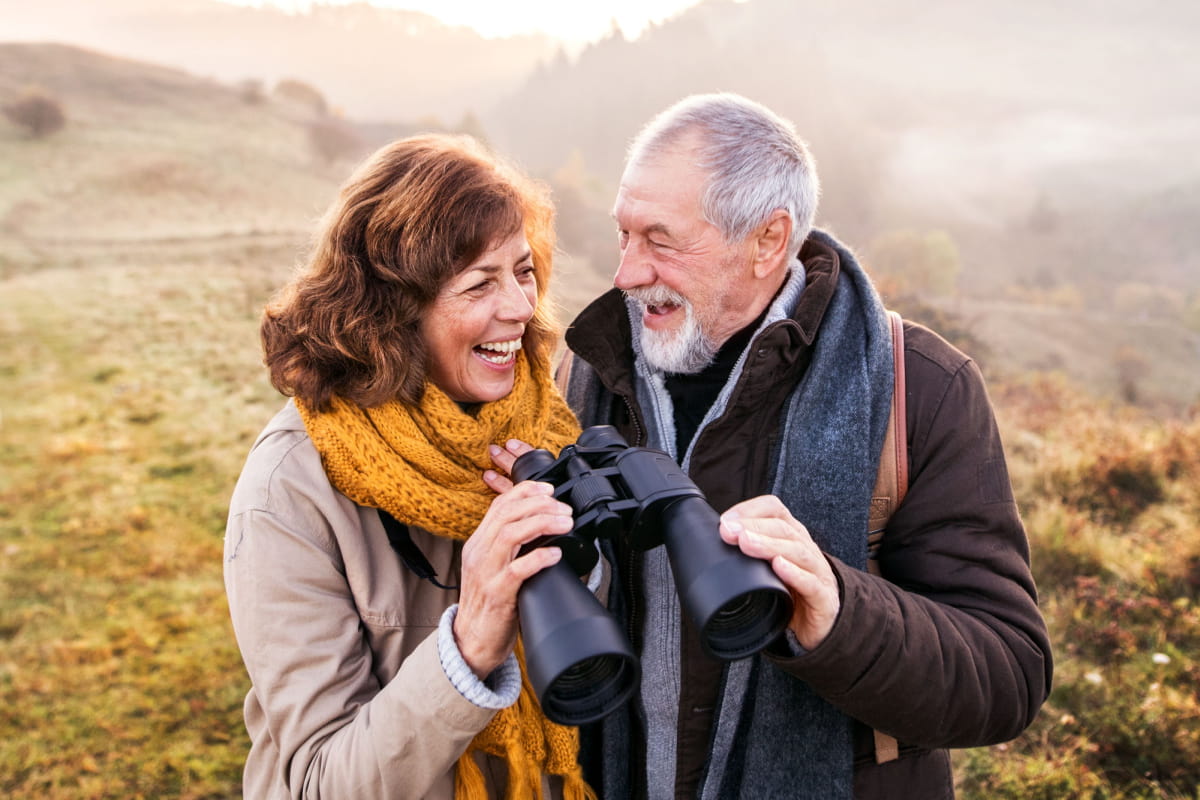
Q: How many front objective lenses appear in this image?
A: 2